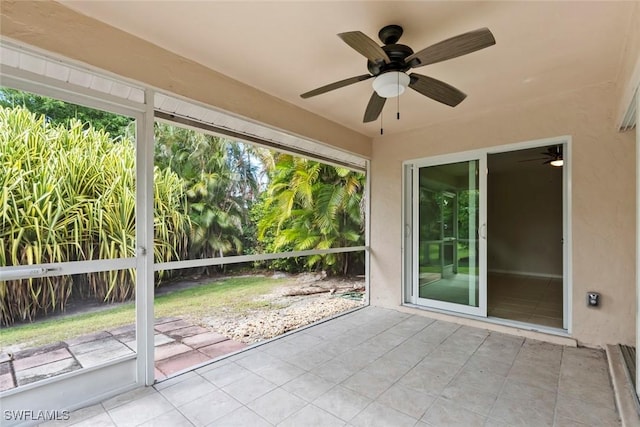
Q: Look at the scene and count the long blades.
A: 5